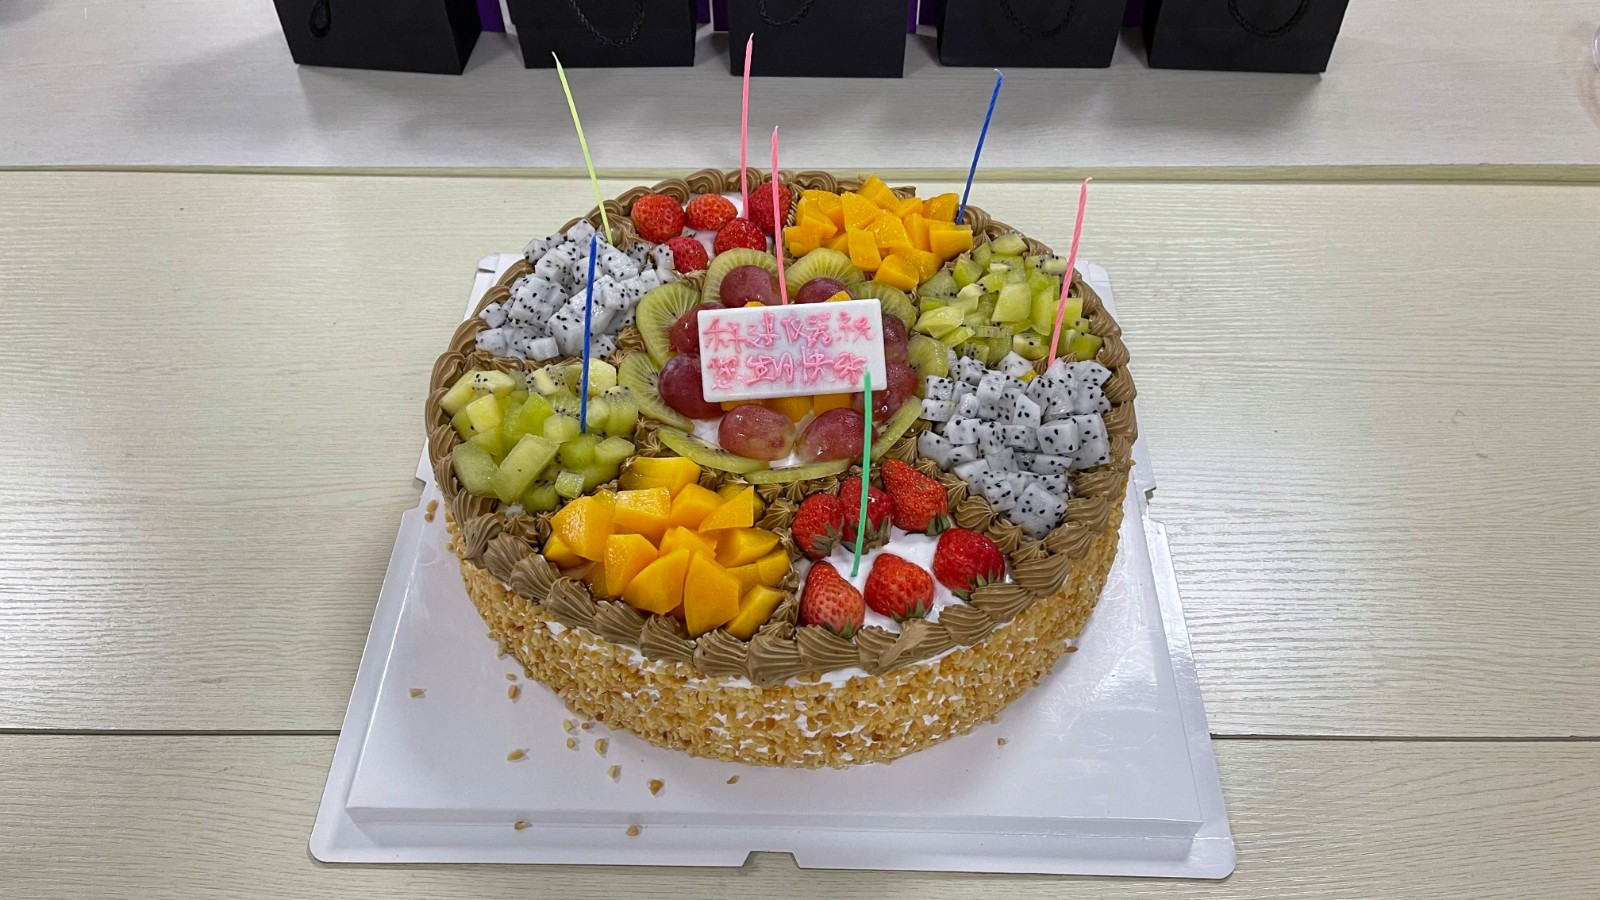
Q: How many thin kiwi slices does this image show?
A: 9